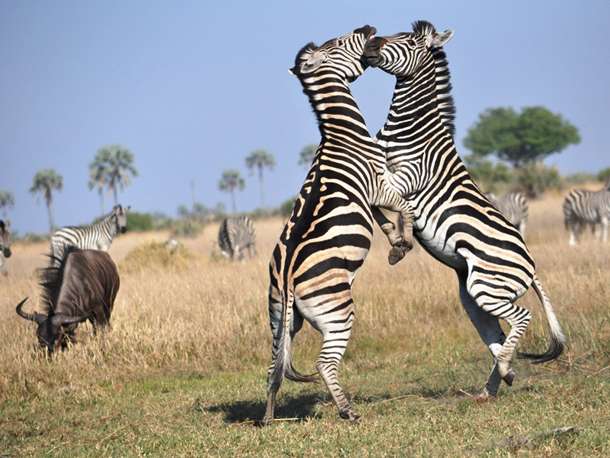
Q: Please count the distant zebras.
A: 5